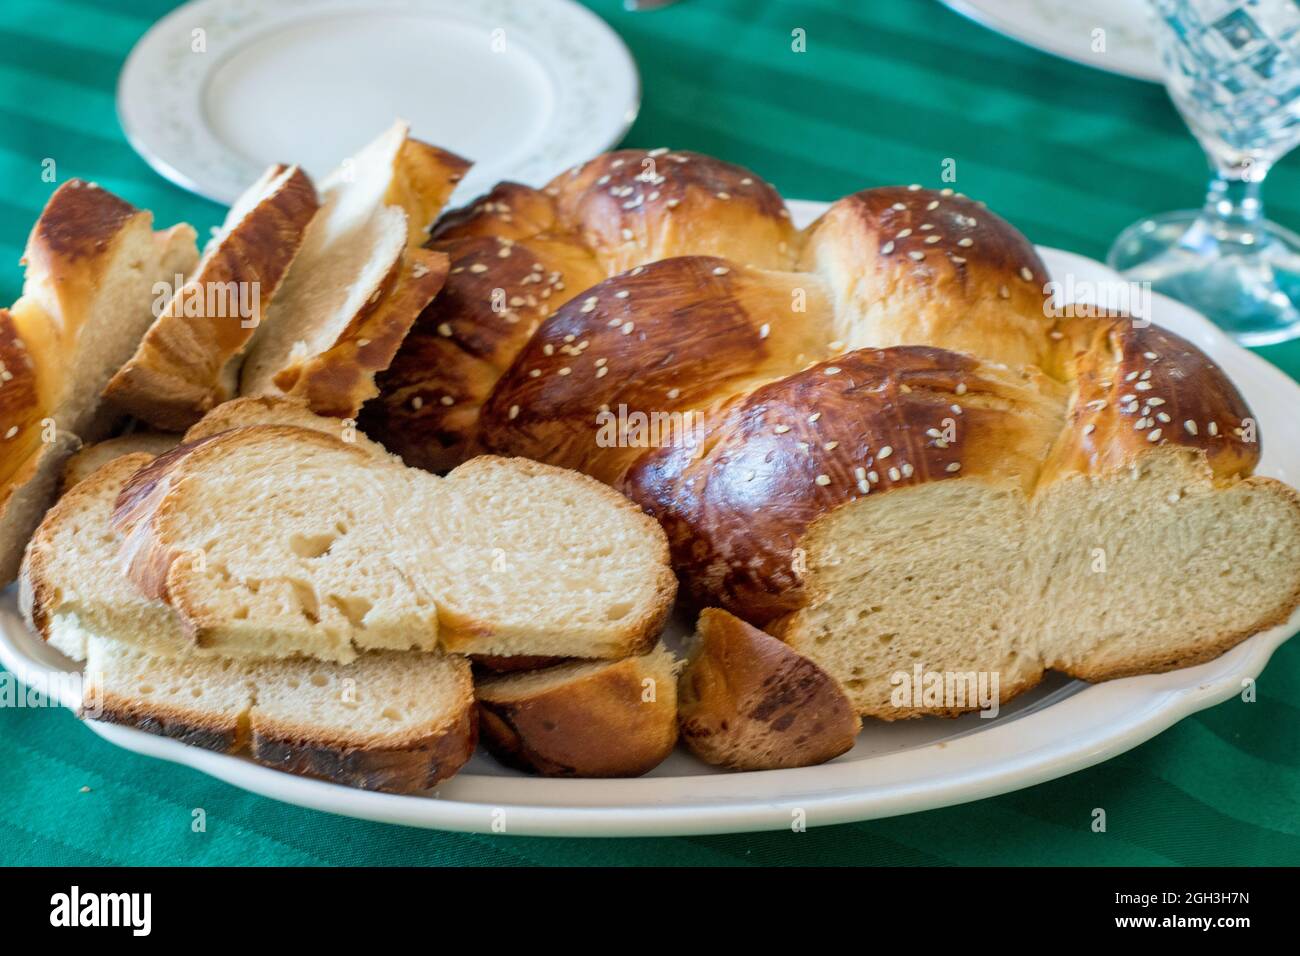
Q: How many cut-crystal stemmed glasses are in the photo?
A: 1